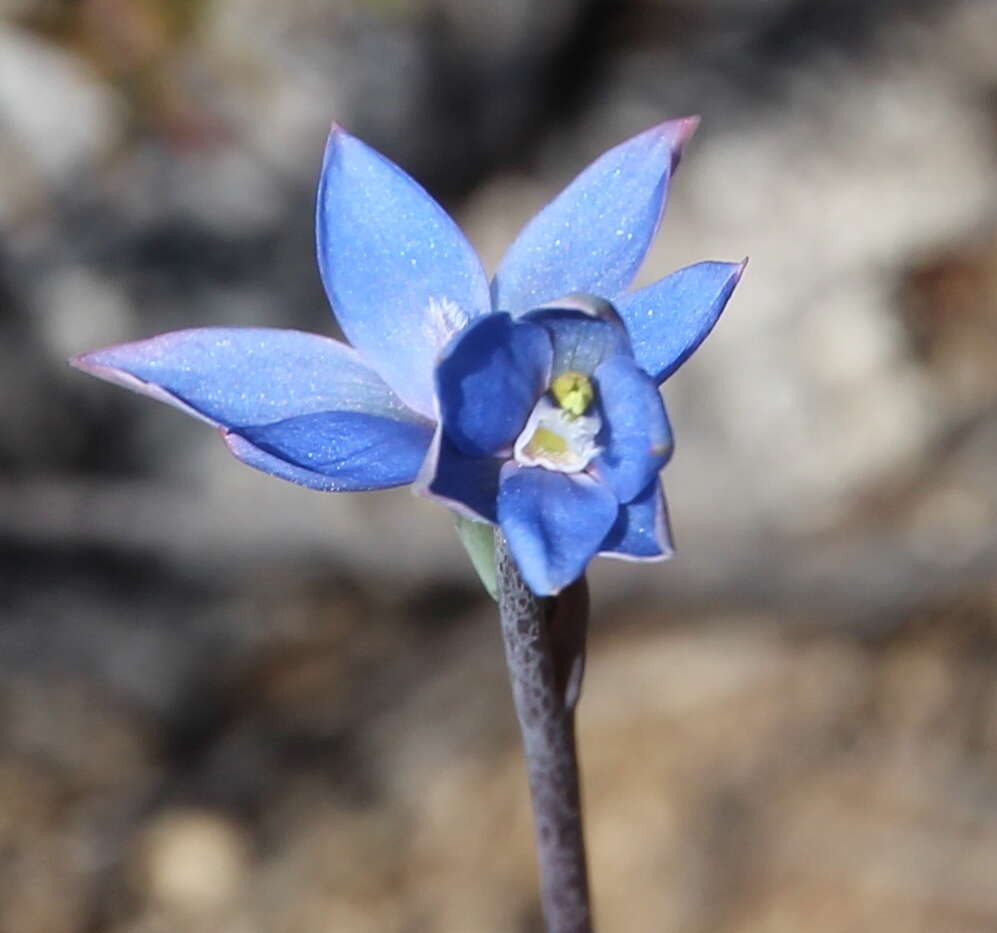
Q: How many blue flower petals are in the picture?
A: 11